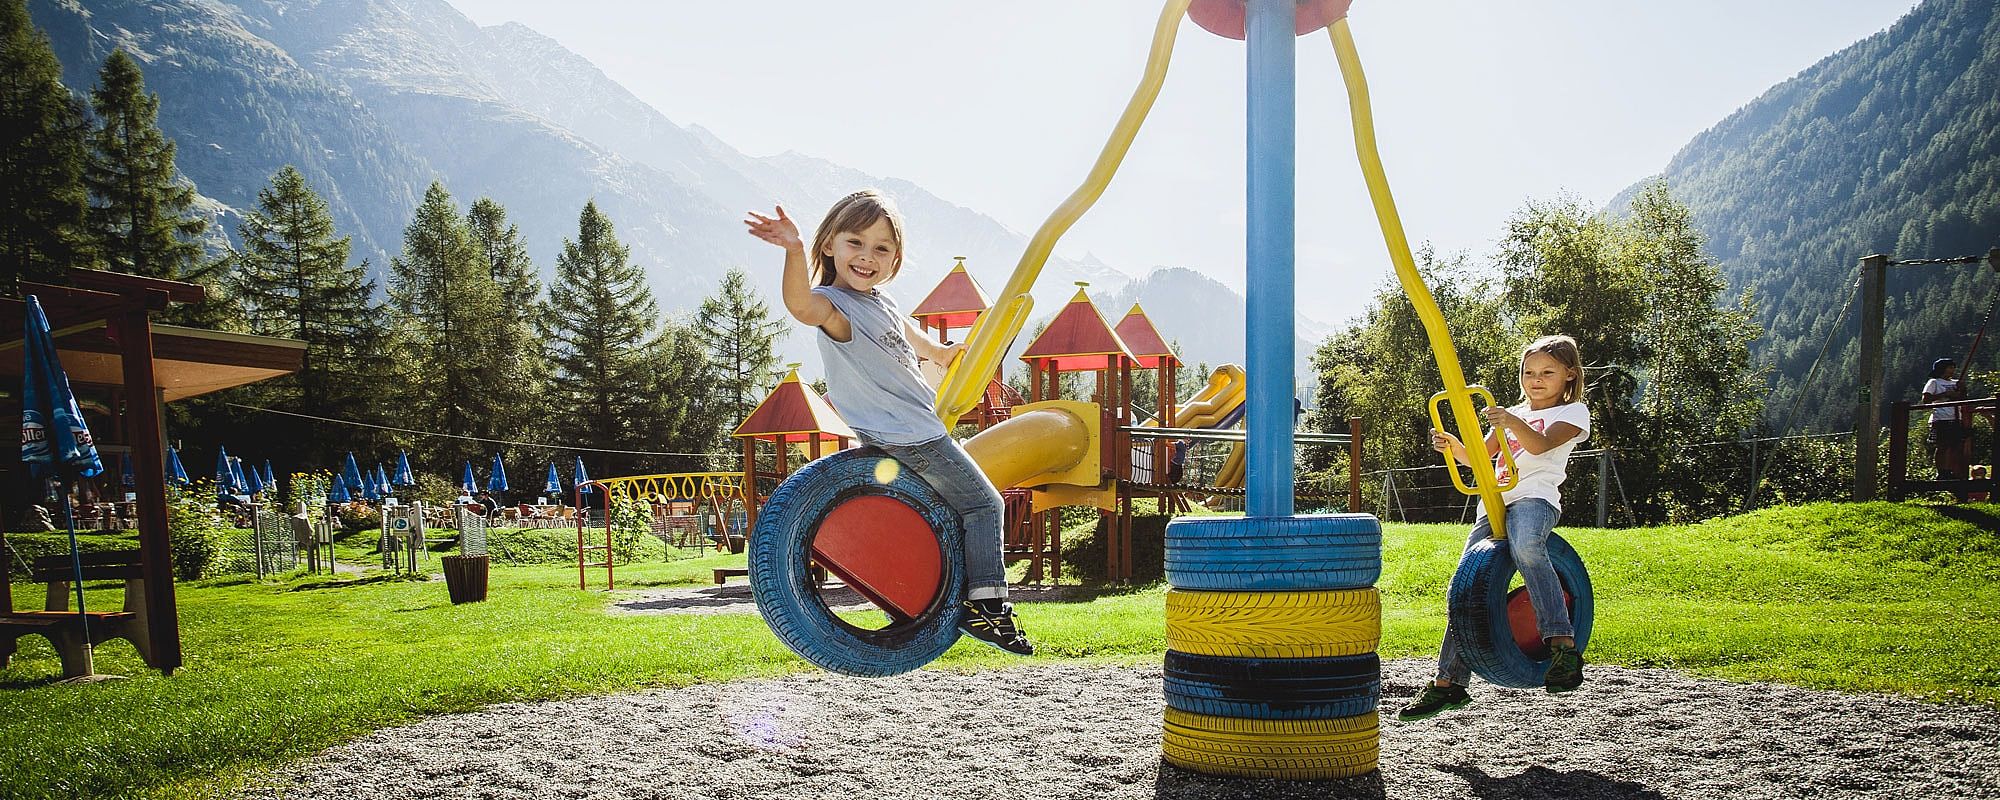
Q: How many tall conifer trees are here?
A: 7